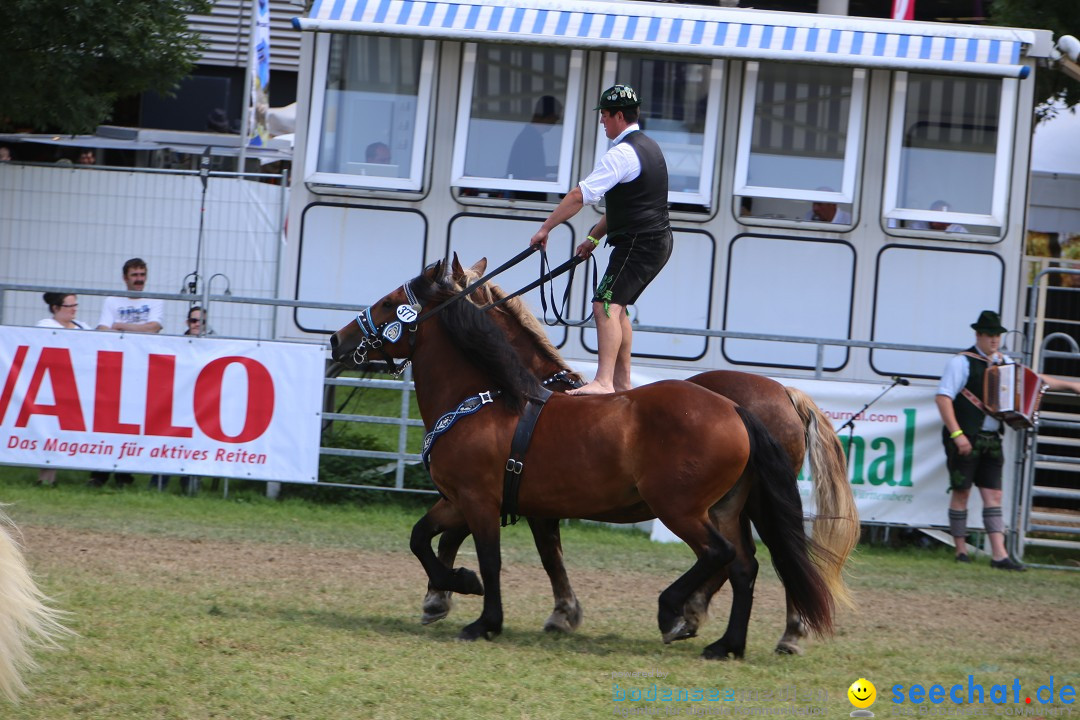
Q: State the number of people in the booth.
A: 4